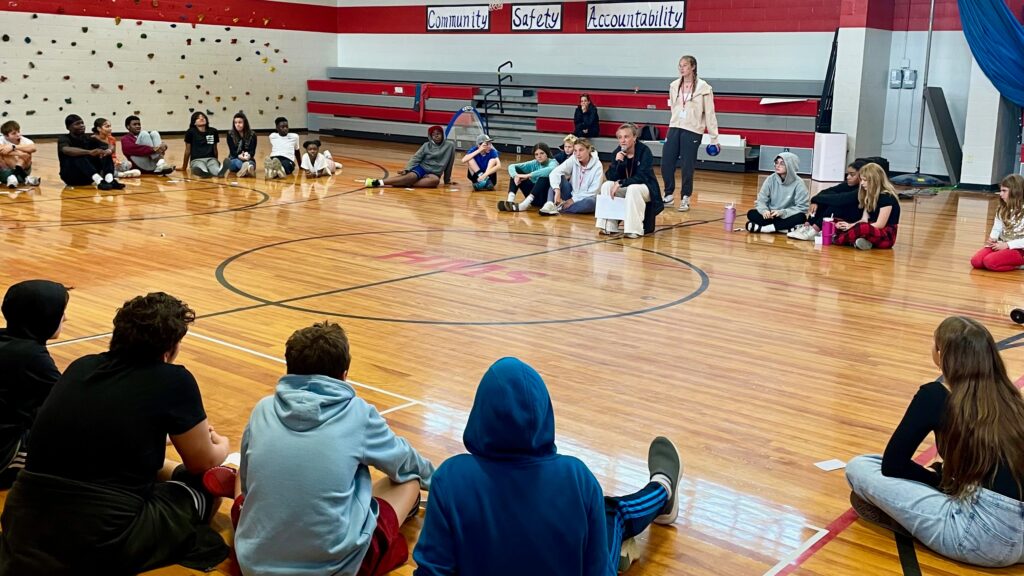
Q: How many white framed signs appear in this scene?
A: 3